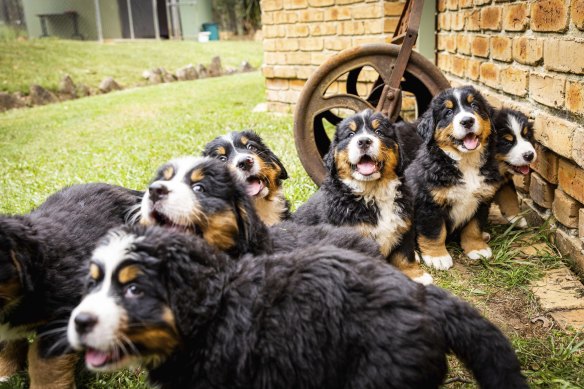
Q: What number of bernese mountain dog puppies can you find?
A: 7